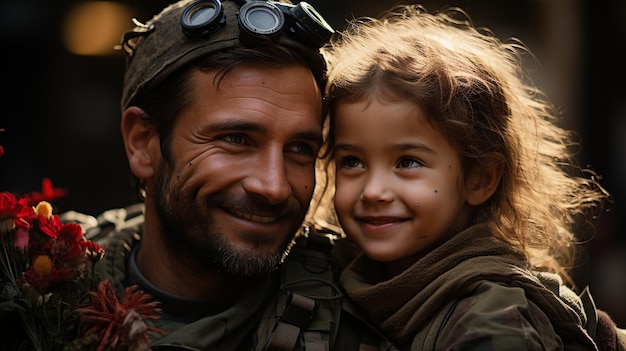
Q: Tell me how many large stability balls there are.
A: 0